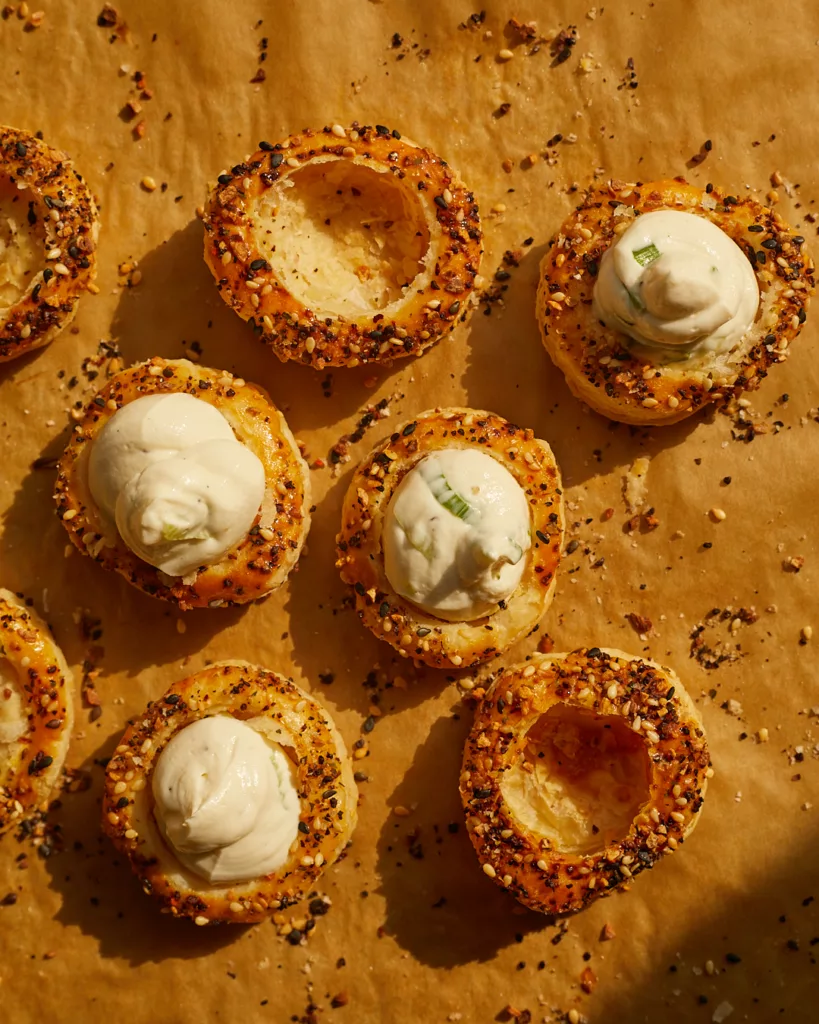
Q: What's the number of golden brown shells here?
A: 8